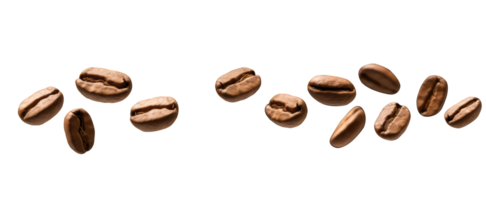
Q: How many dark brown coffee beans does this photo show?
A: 12